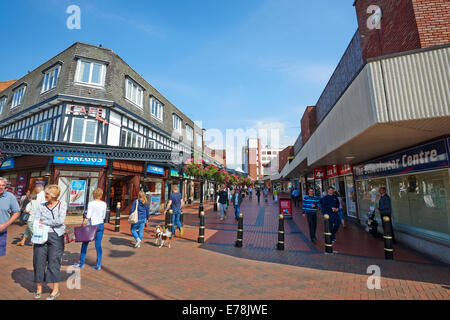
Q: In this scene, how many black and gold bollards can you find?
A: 7